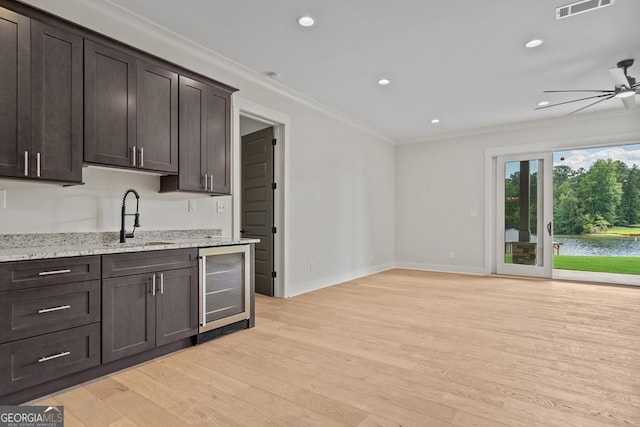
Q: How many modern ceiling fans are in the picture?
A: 1